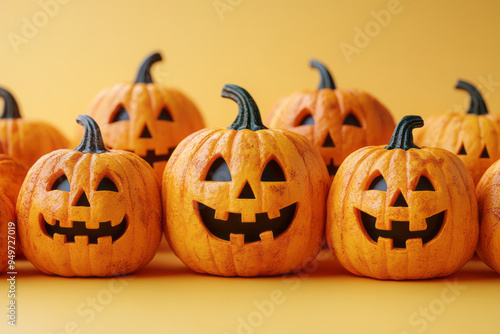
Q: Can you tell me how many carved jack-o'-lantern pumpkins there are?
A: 6